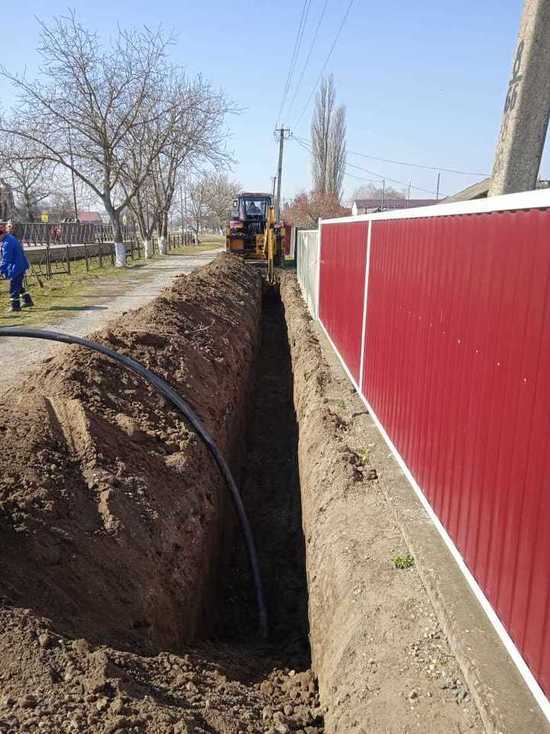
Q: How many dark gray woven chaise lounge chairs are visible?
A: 0